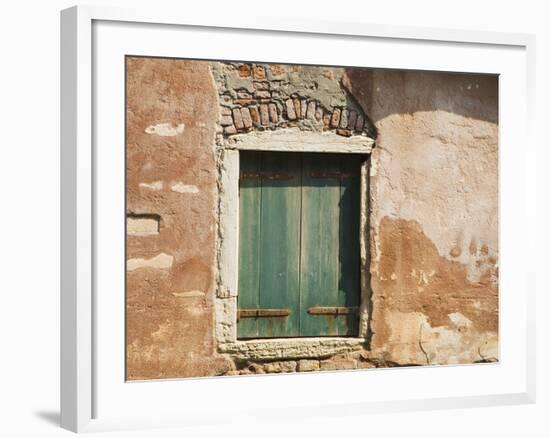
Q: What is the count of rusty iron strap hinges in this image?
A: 4